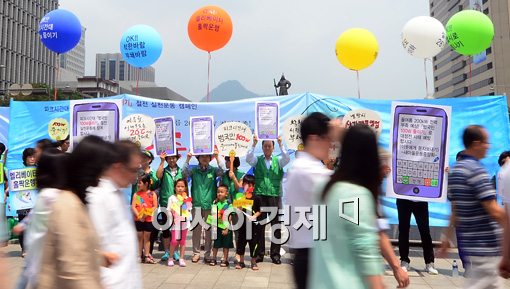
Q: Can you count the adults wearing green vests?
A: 5